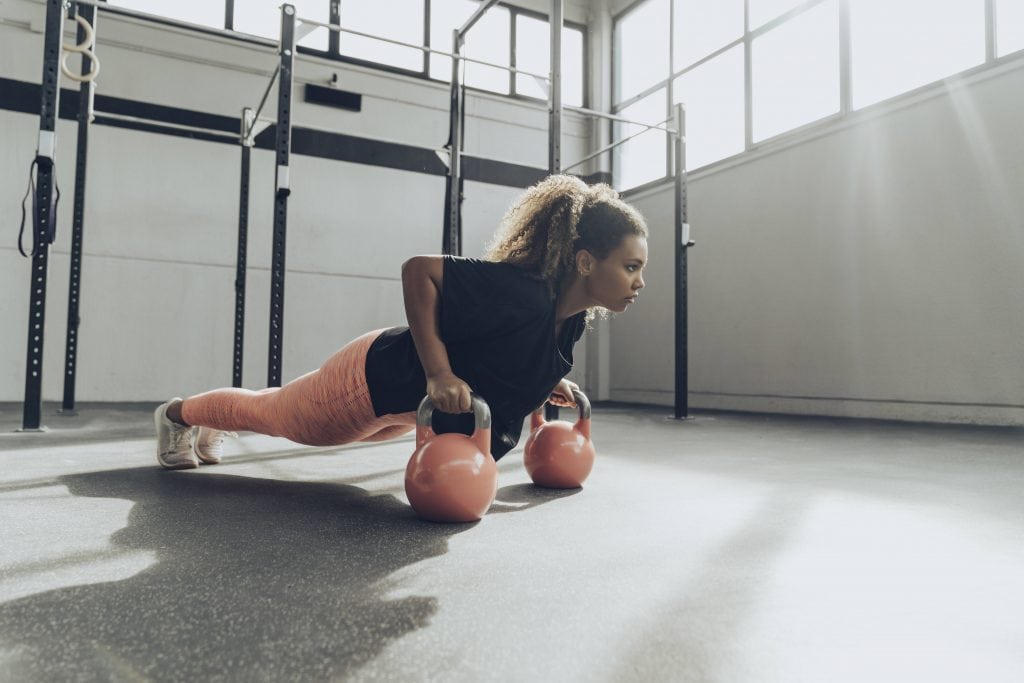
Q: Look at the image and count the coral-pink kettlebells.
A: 2